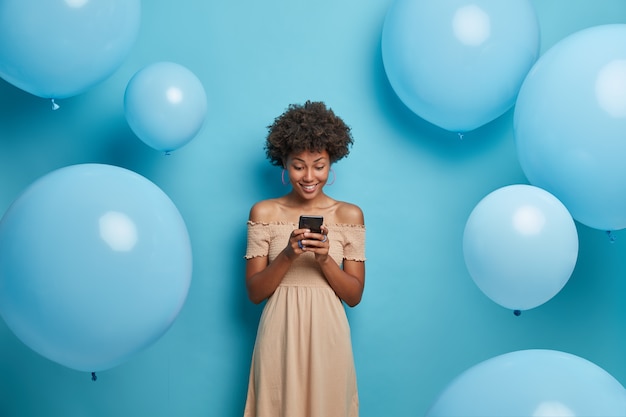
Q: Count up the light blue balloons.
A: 7